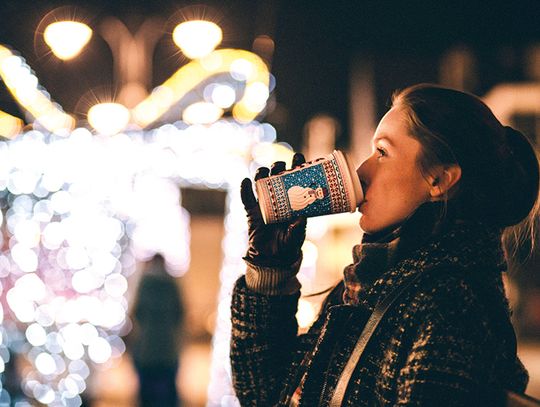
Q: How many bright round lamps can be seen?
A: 3